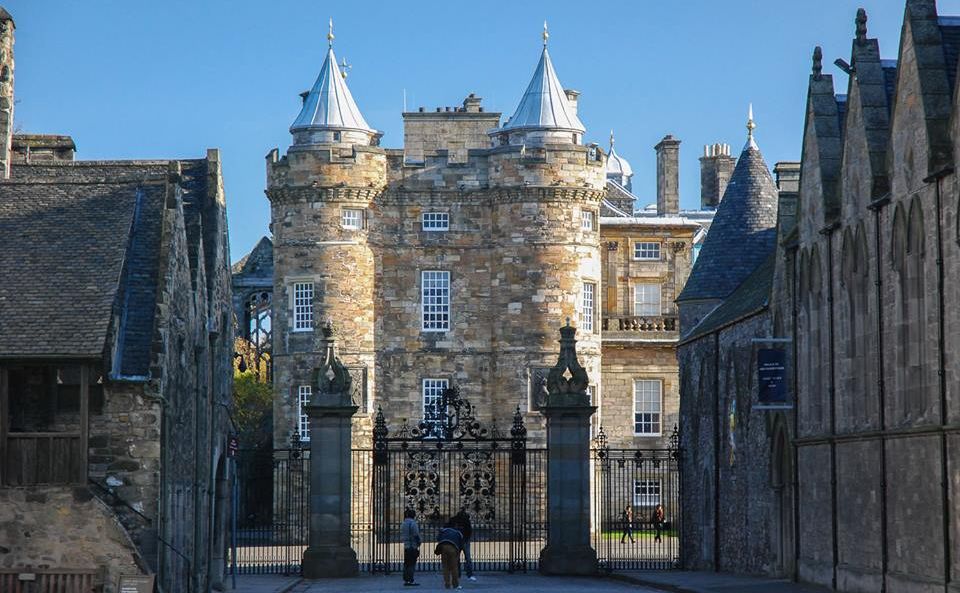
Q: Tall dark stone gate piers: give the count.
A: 2